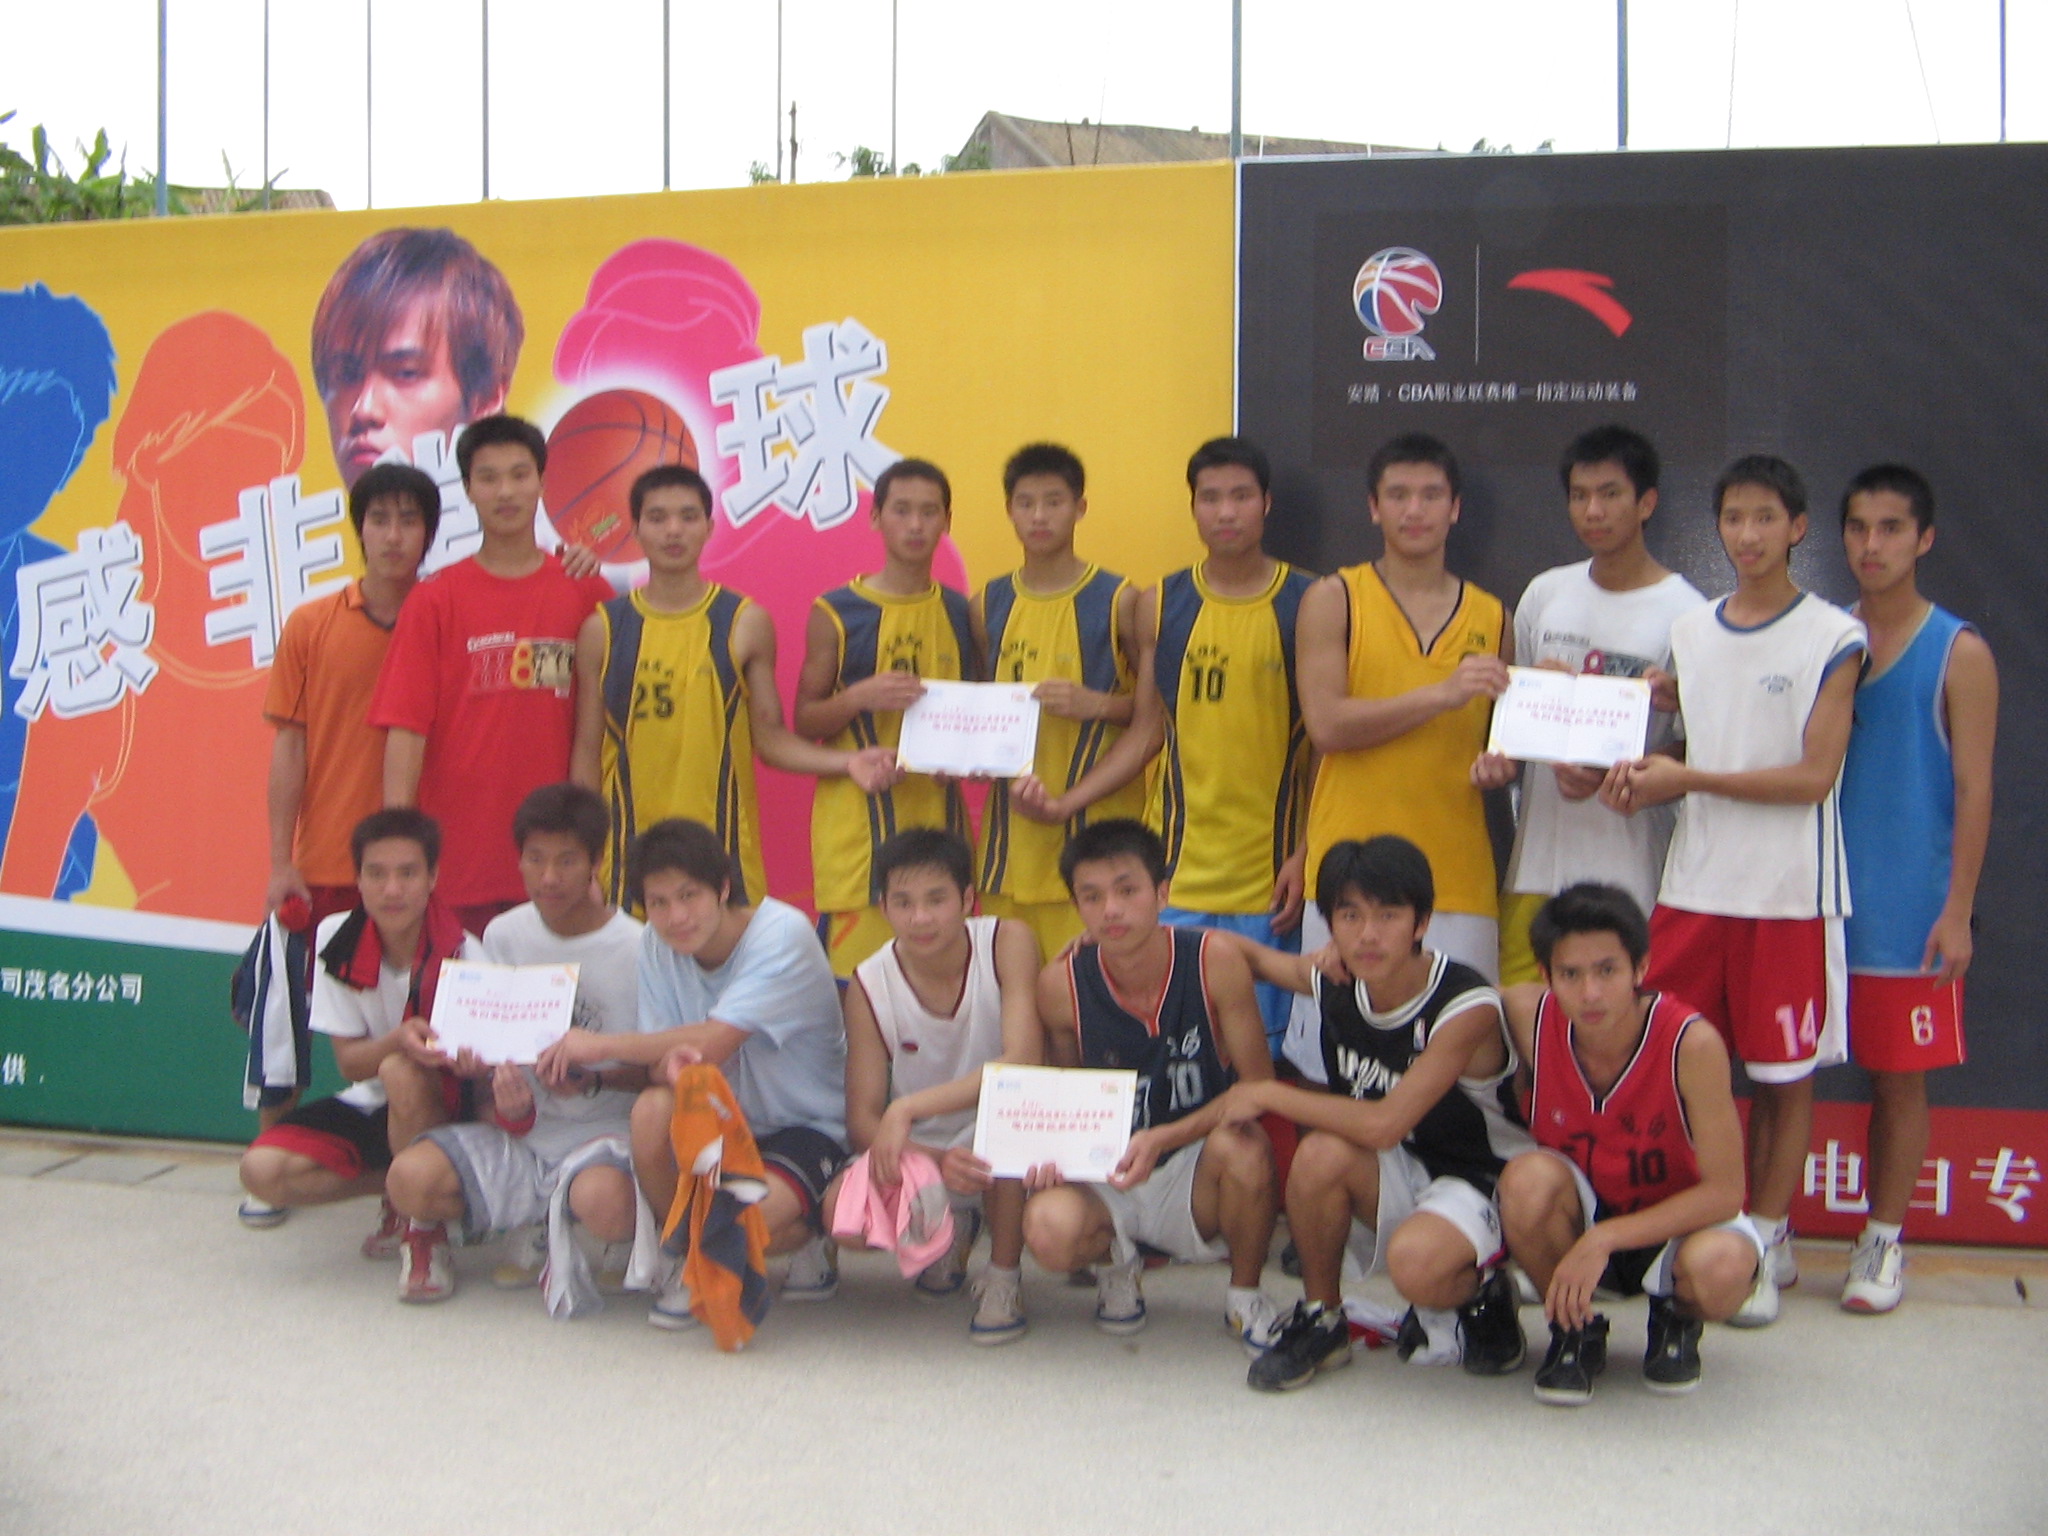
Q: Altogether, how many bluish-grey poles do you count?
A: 10